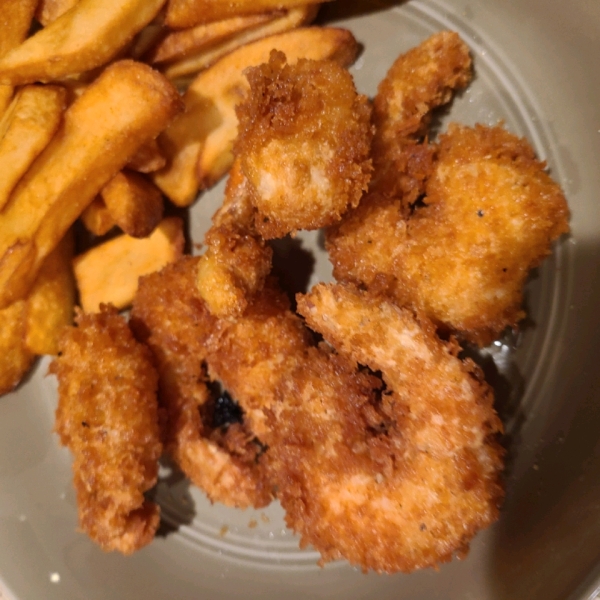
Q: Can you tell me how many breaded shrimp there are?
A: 5